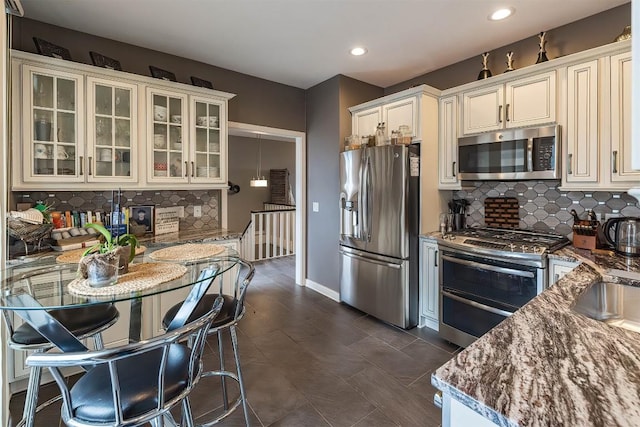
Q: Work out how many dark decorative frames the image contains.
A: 4